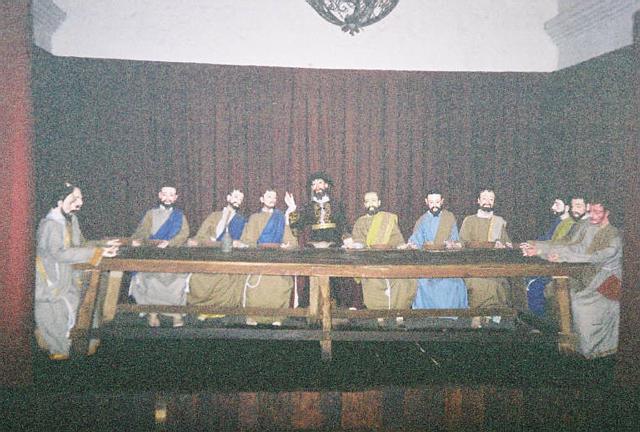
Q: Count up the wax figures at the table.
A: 11